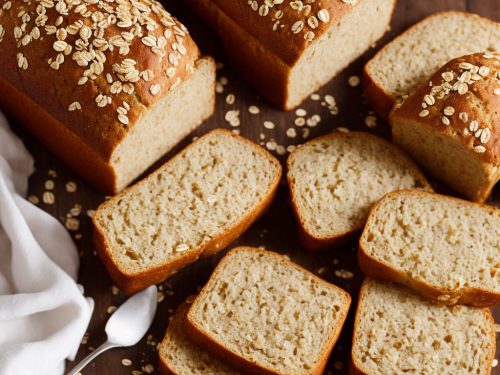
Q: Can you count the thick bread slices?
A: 7